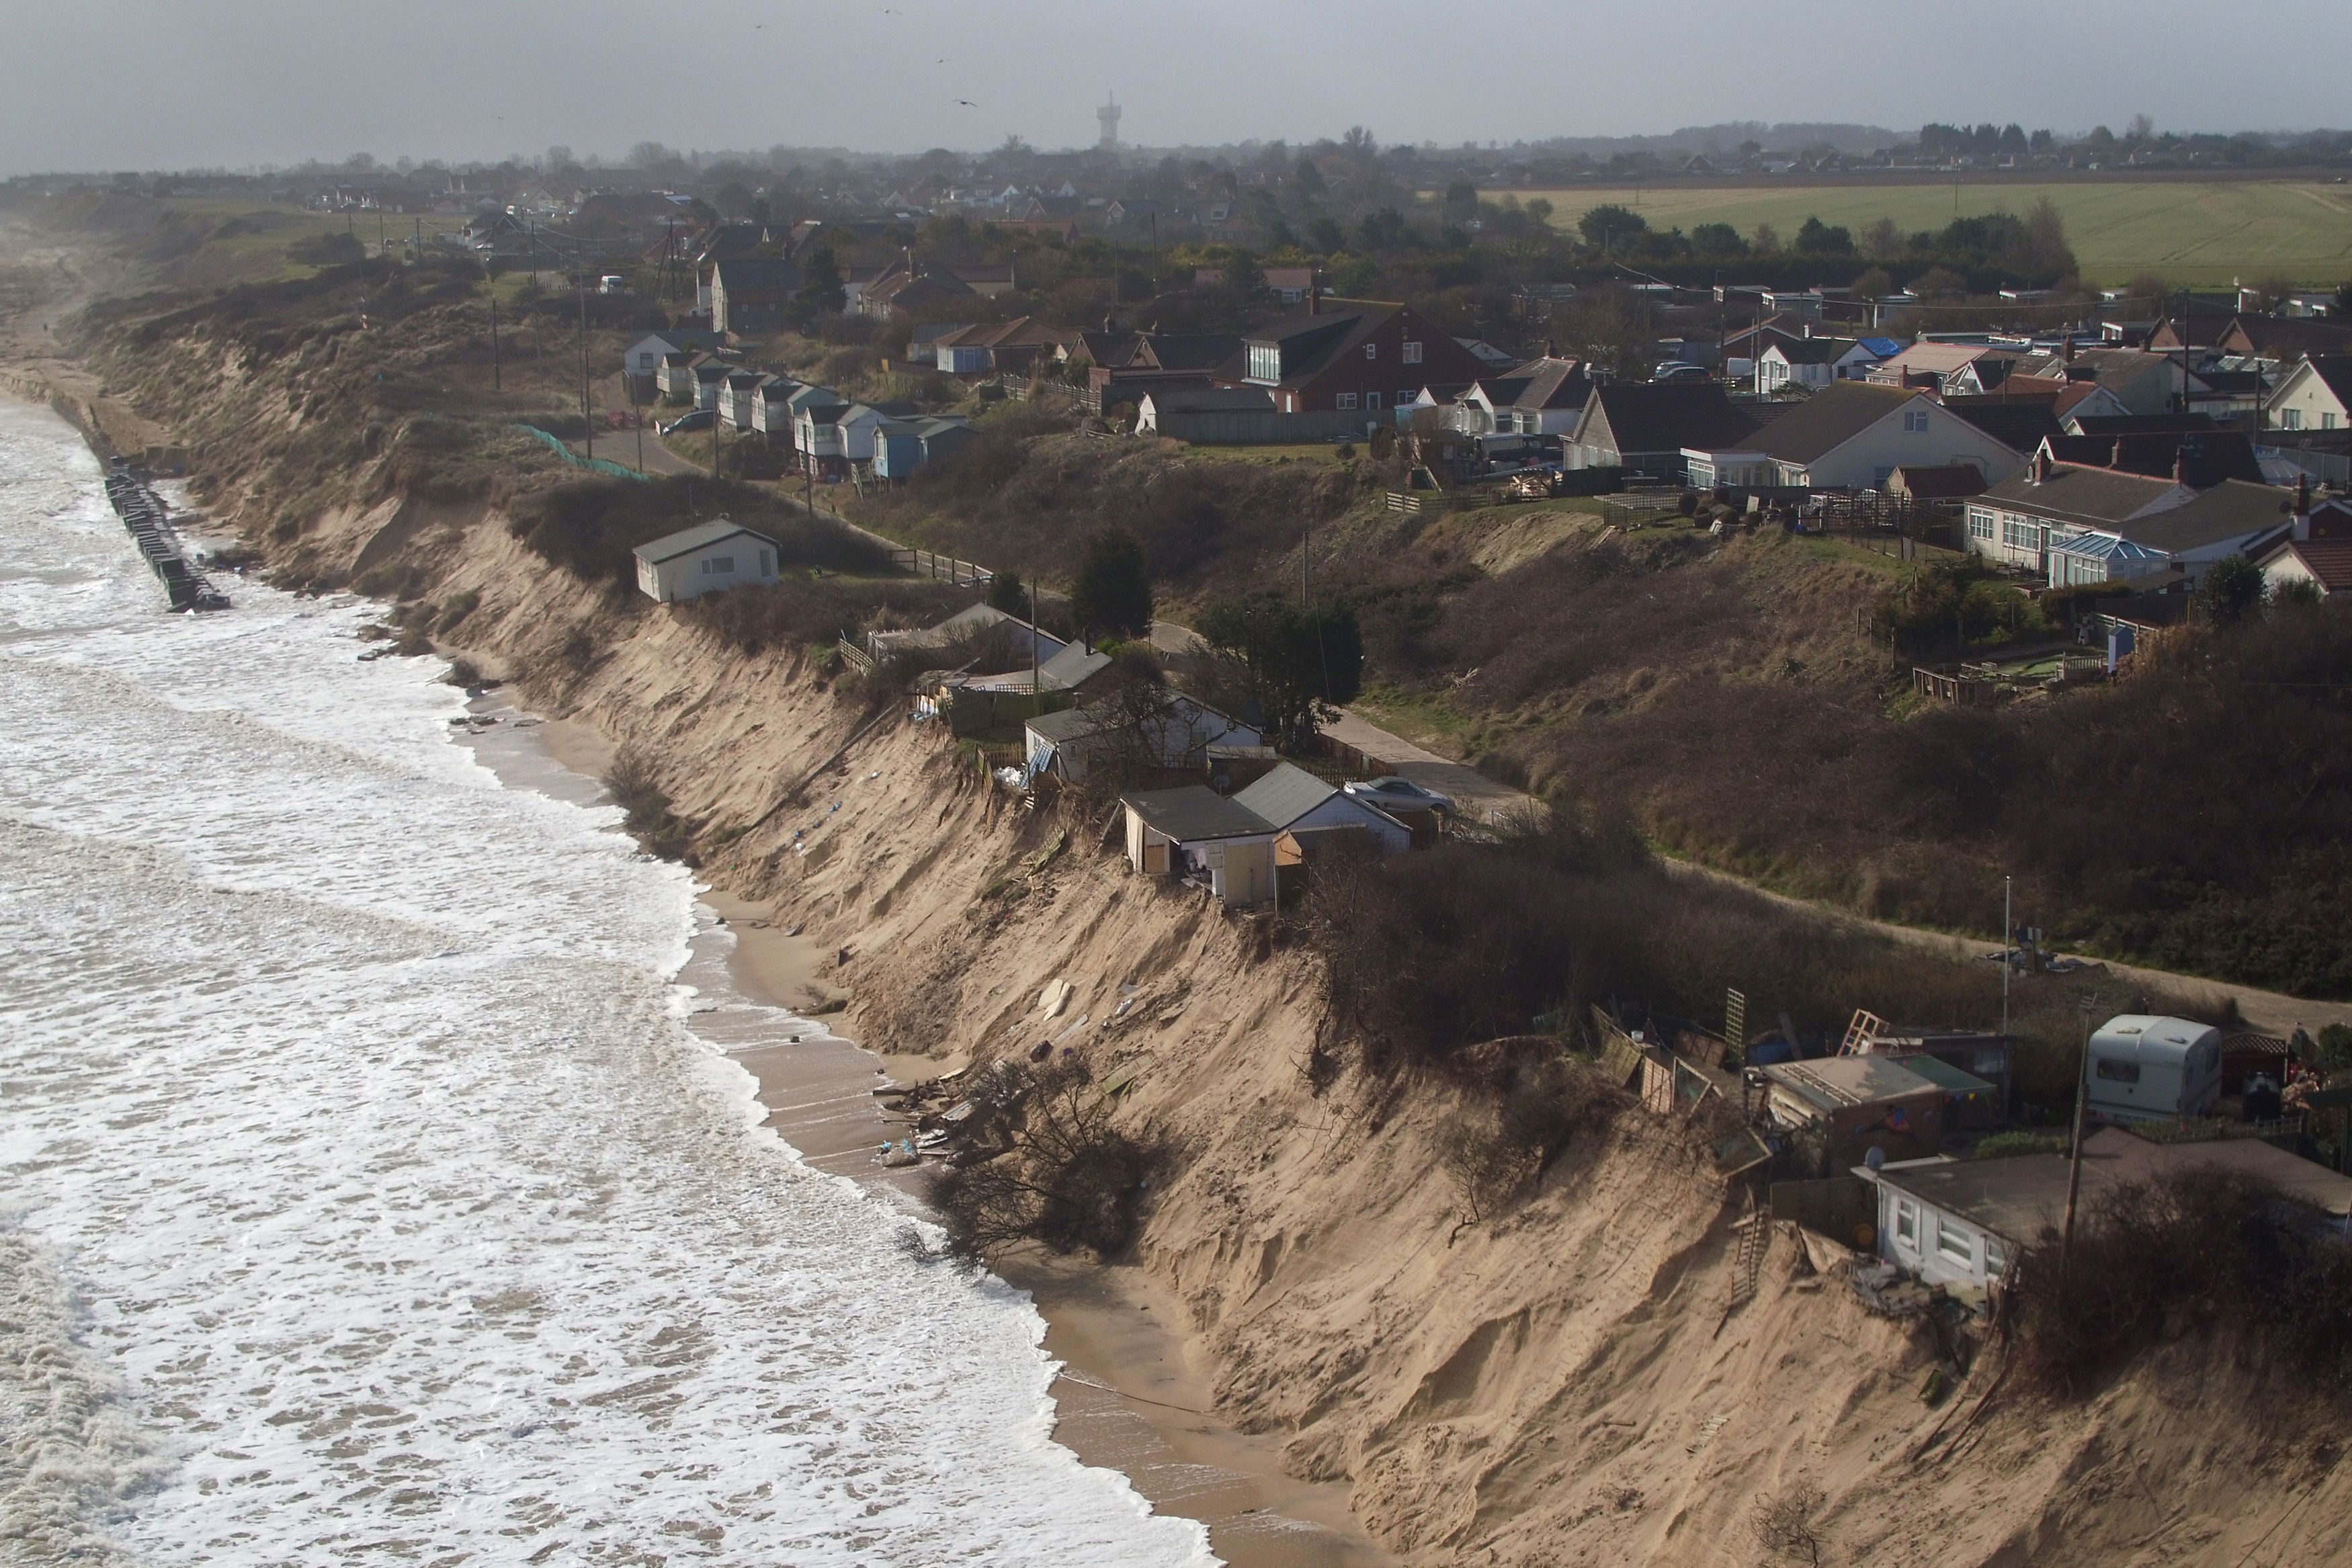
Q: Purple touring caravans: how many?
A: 0